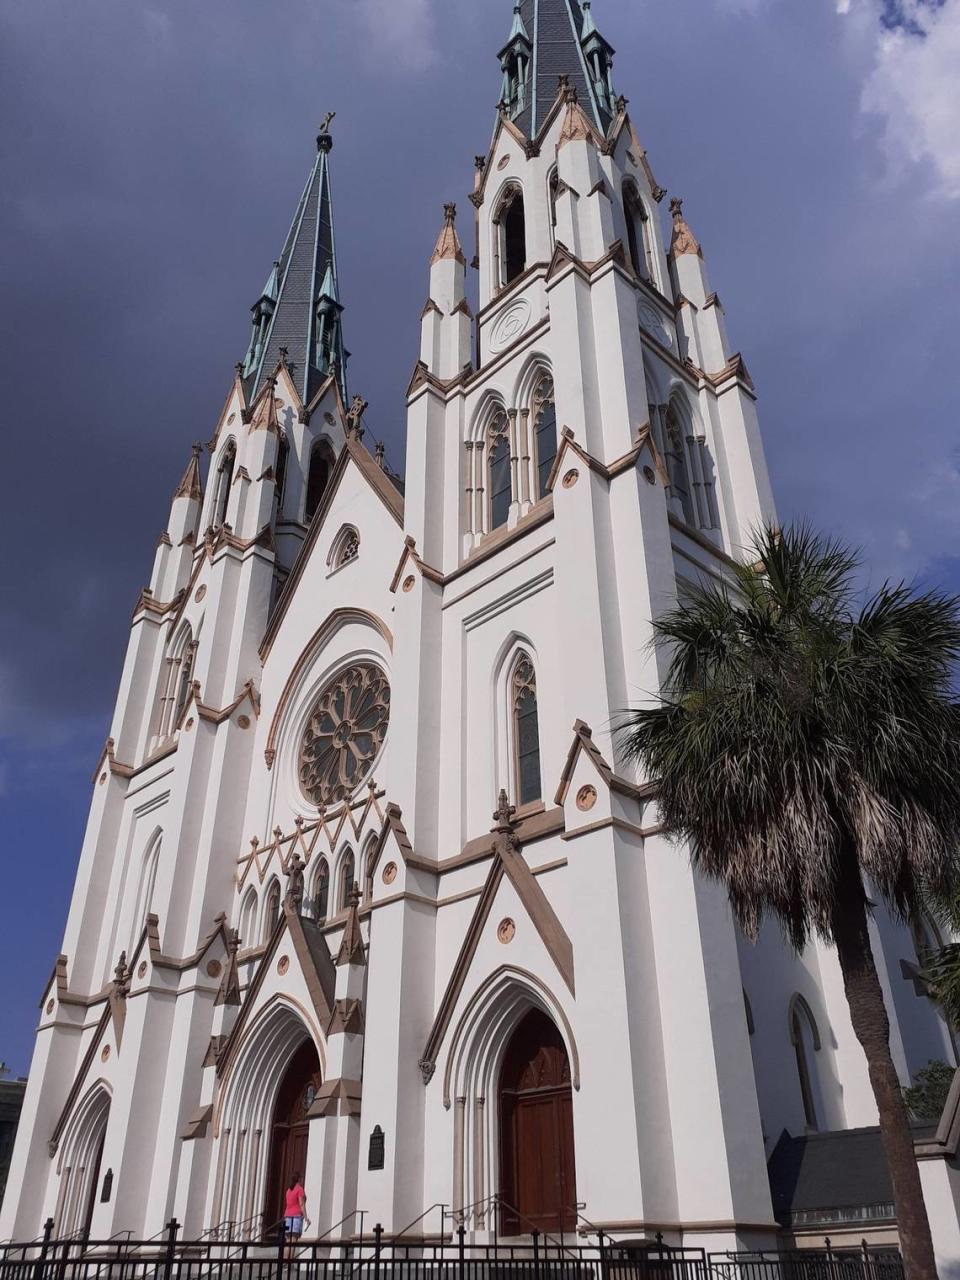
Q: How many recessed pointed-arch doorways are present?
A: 3